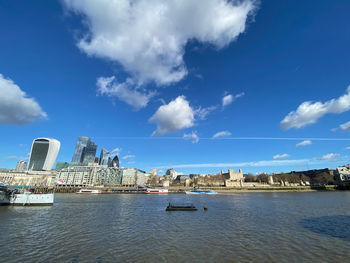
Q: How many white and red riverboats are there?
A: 2